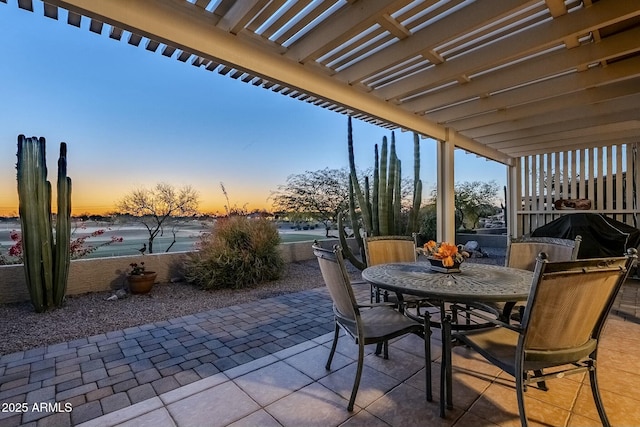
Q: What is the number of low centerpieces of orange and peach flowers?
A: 1